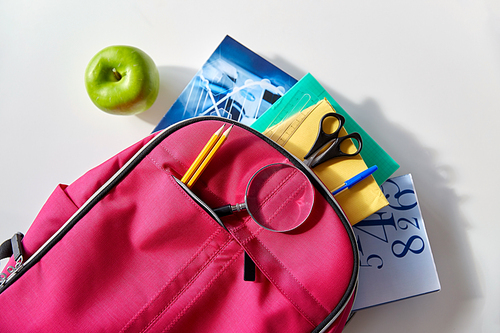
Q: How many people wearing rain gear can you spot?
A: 0